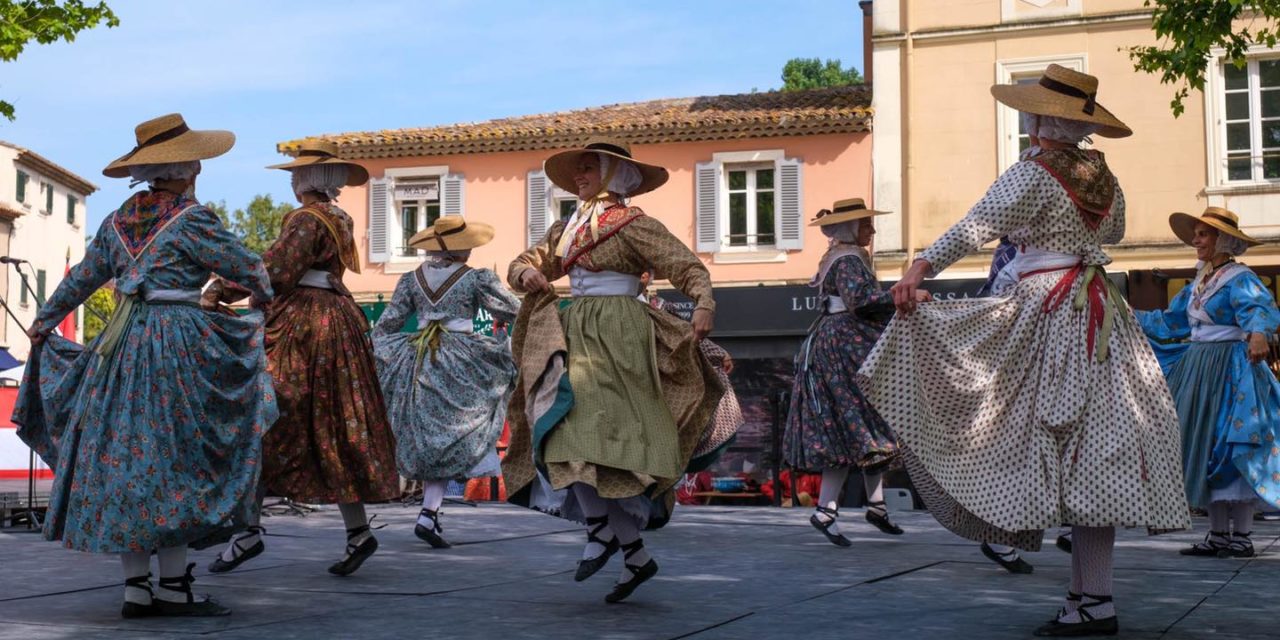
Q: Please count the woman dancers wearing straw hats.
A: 7